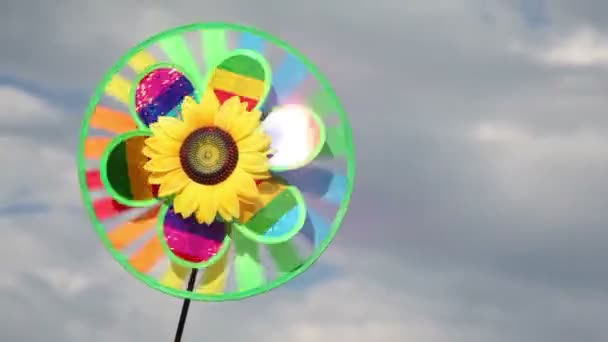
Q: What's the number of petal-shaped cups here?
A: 6